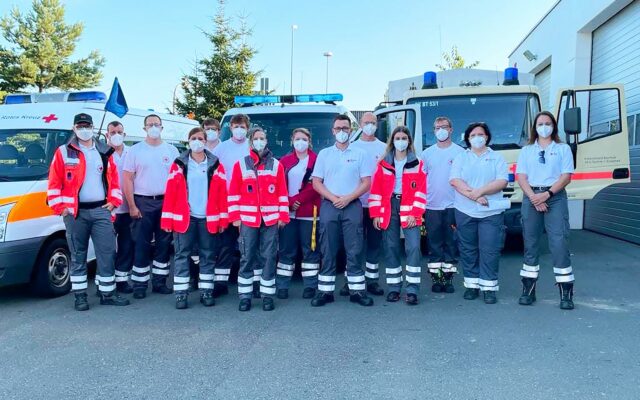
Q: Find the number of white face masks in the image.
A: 14